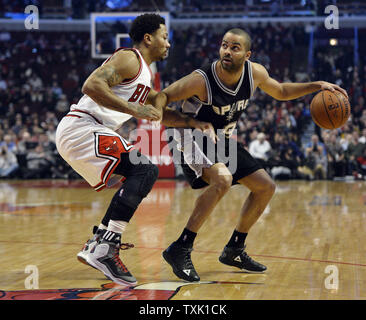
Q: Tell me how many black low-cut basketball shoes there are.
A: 2